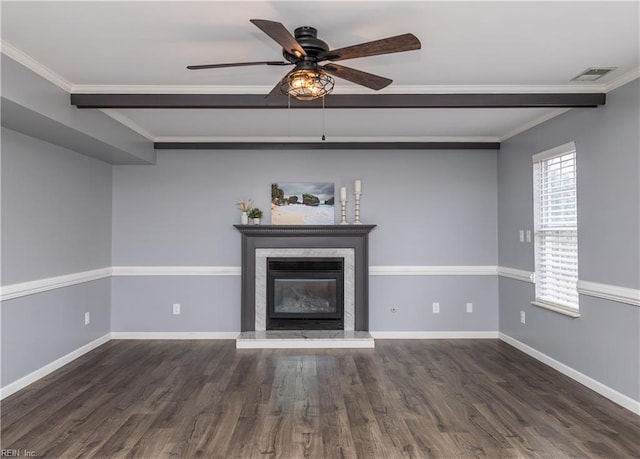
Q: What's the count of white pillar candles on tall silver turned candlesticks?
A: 2